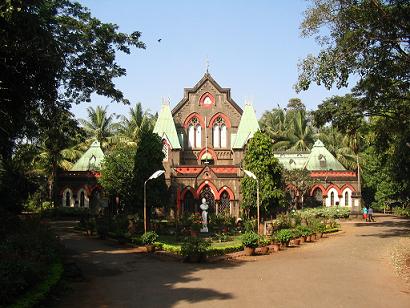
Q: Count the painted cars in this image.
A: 0